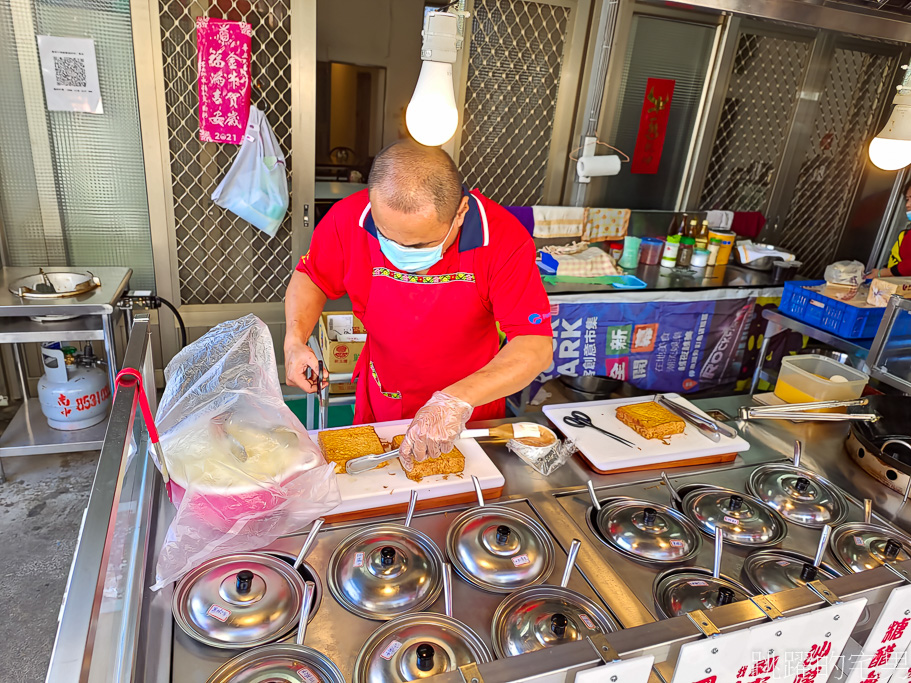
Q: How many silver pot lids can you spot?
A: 12